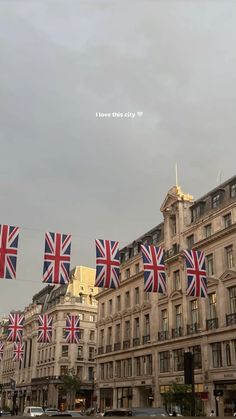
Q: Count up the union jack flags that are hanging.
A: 10